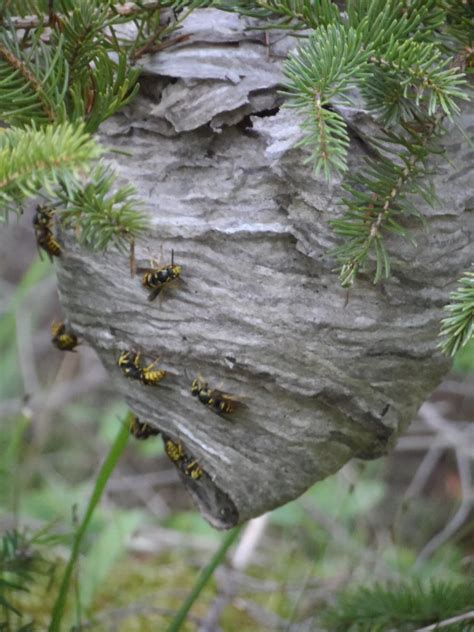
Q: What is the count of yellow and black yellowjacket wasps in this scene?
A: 7